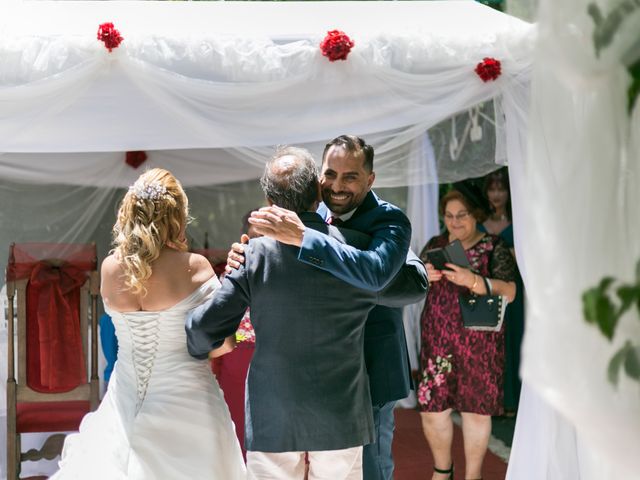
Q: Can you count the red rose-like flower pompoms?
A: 4